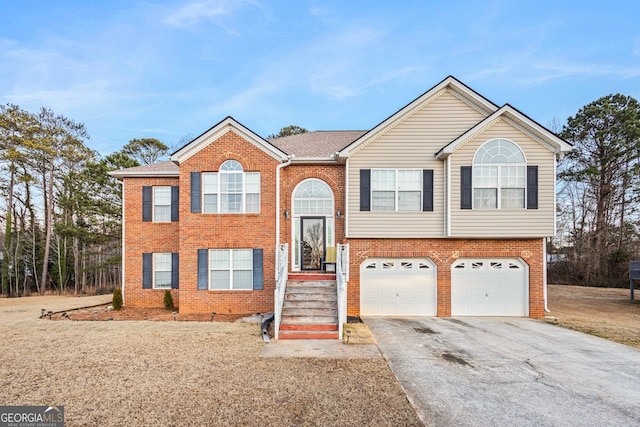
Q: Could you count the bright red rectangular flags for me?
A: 0